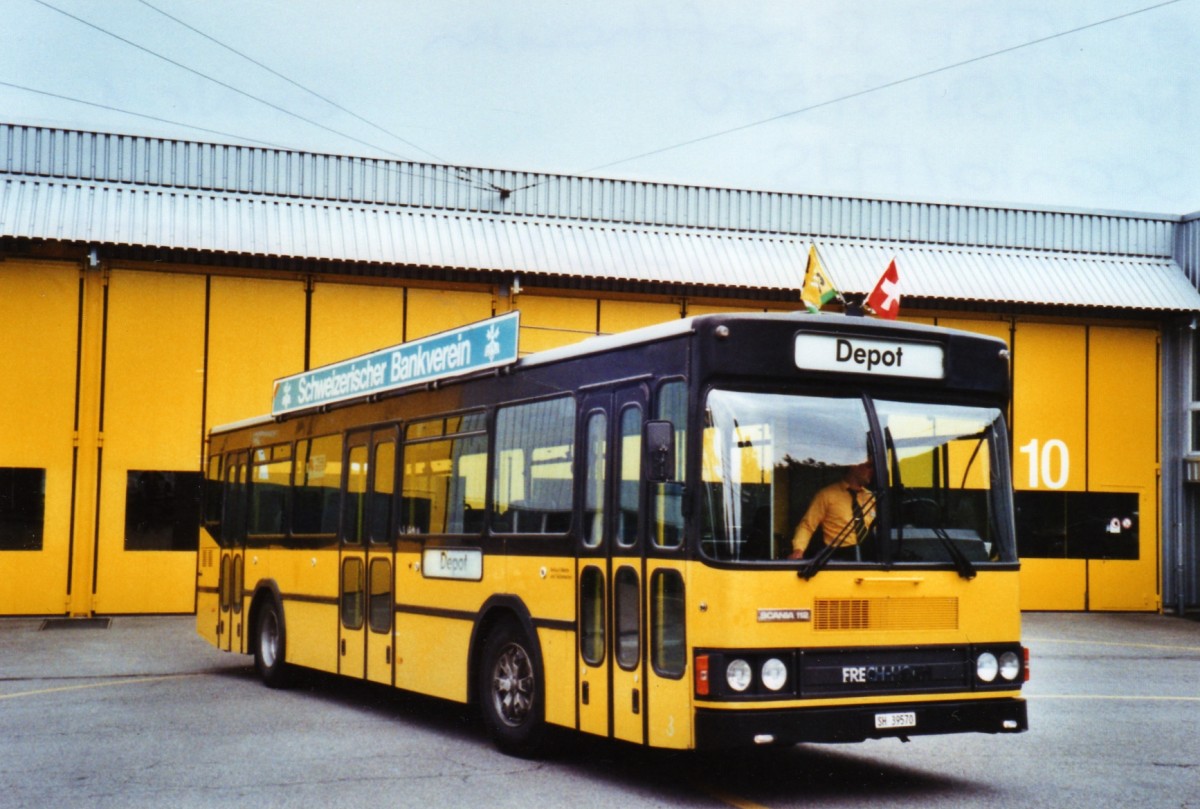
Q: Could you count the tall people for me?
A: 1